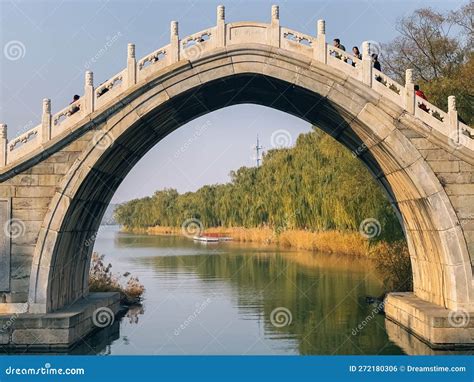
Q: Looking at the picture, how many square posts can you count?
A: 11